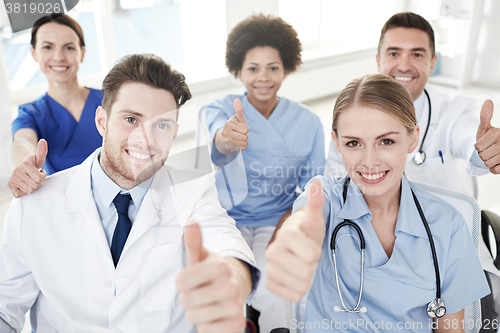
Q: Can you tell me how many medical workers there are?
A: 5